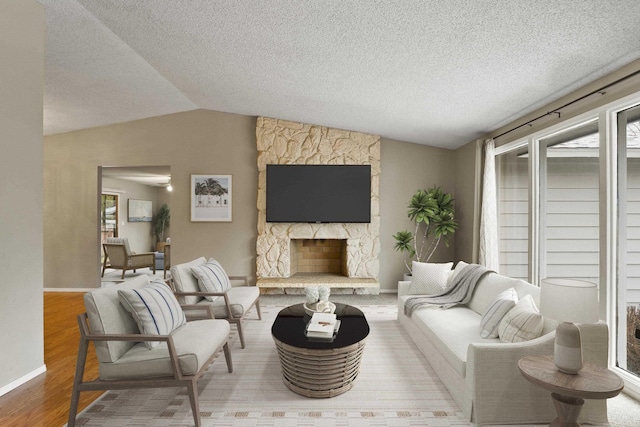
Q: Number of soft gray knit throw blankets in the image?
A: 1